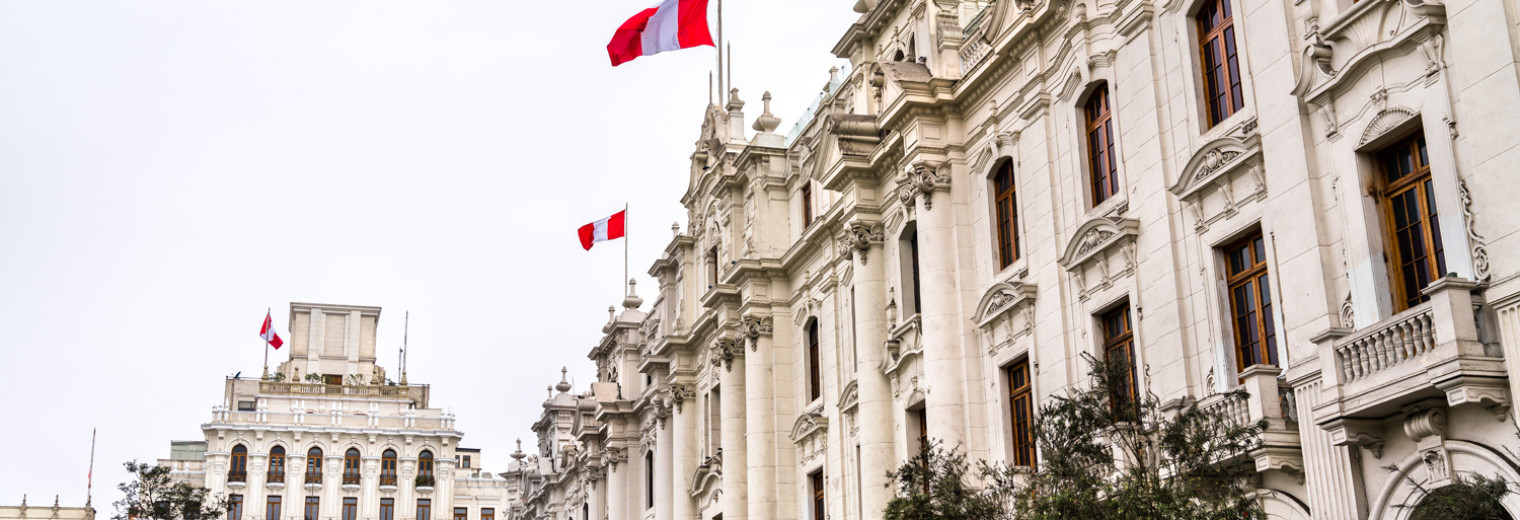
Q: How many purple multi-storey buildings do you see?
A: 0